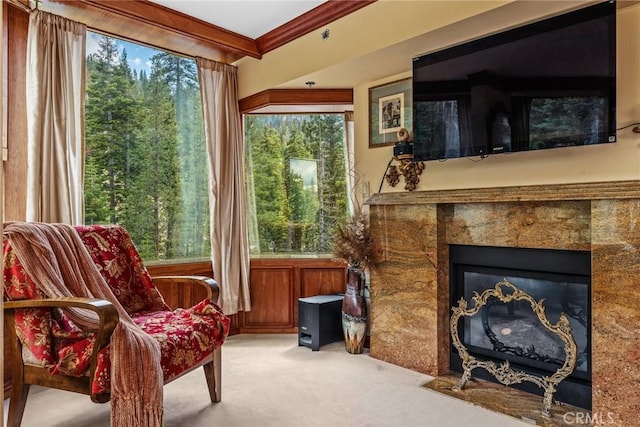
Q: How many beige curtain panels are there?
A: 3